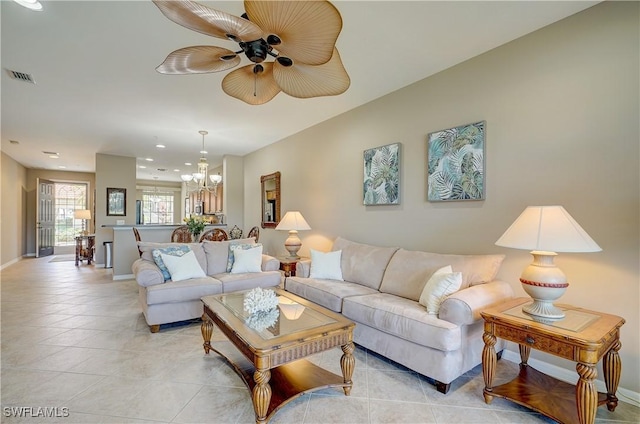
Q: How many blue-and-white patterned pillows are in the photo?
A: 2